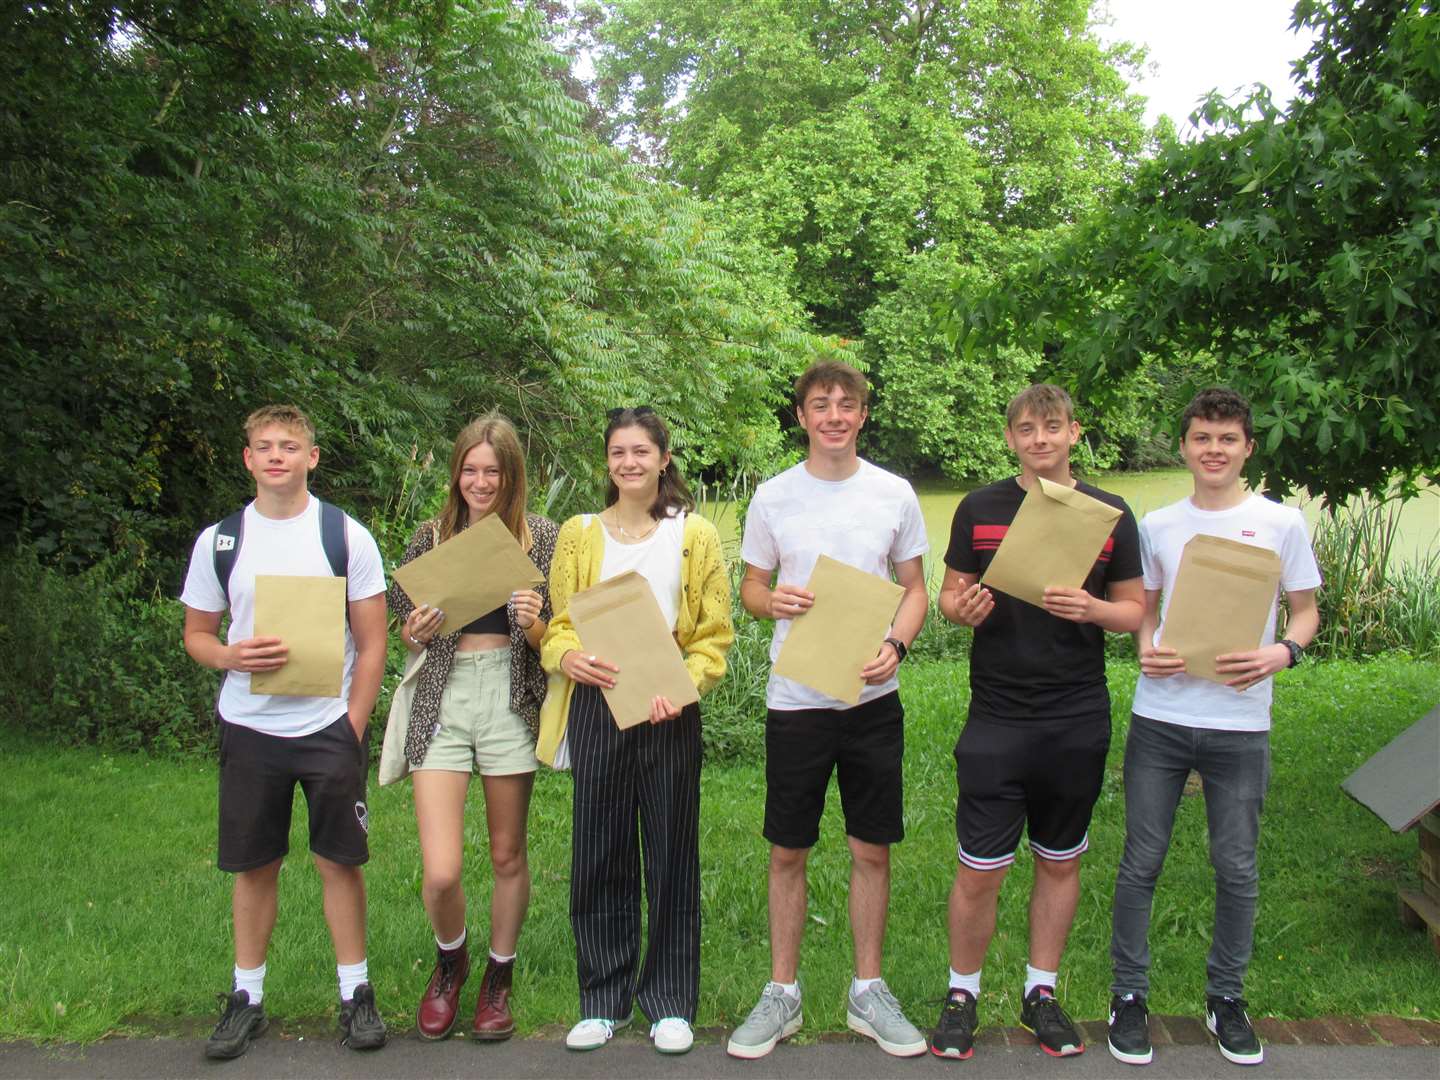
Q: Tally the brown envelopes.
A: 6